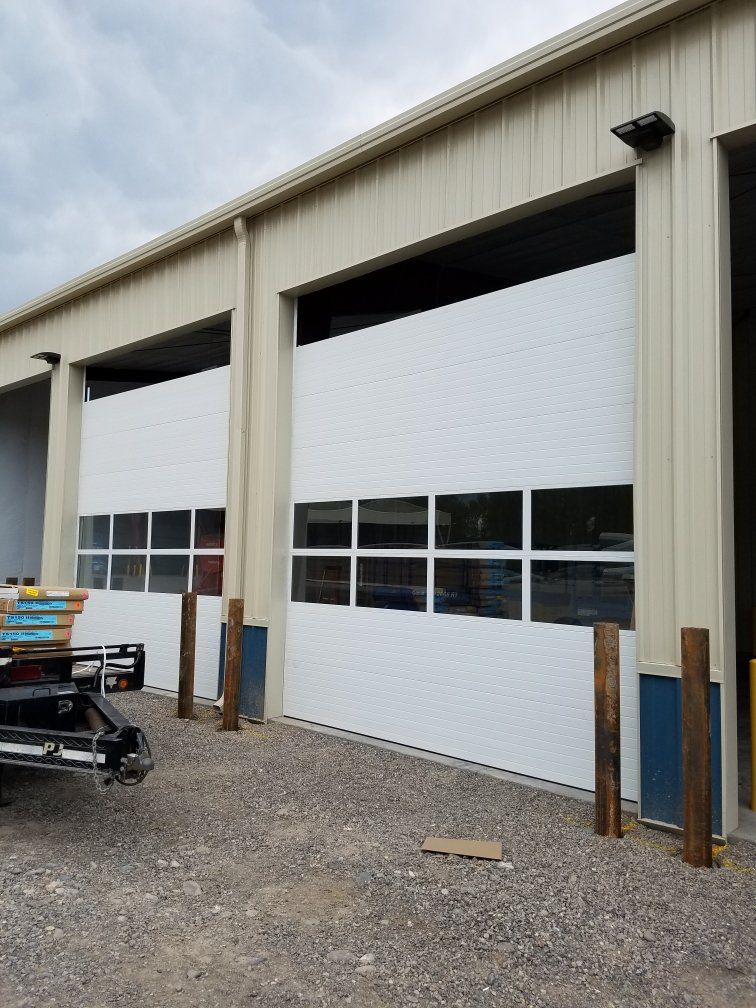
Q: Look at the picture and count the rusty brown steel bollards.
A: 4